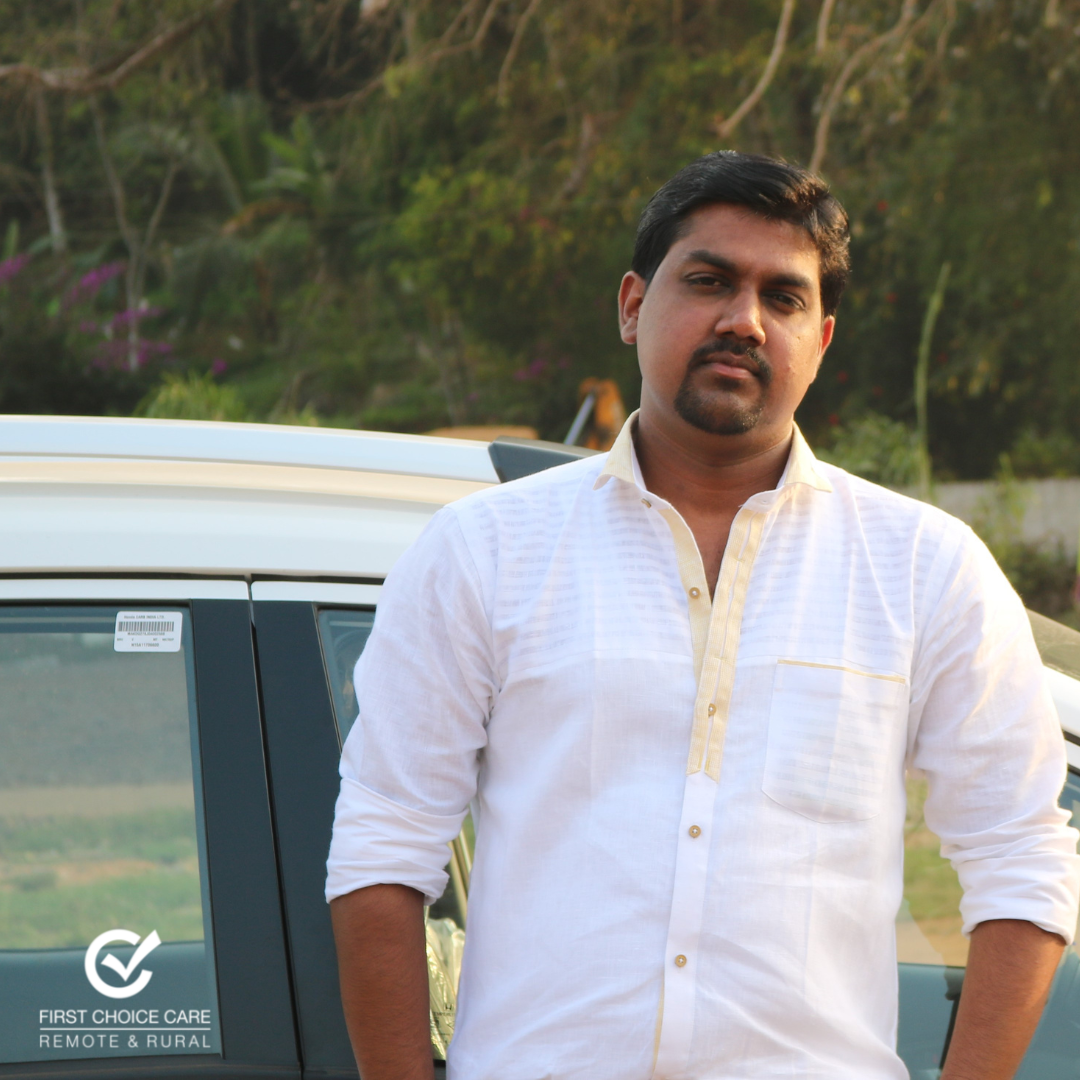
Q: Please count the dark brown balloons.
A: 0